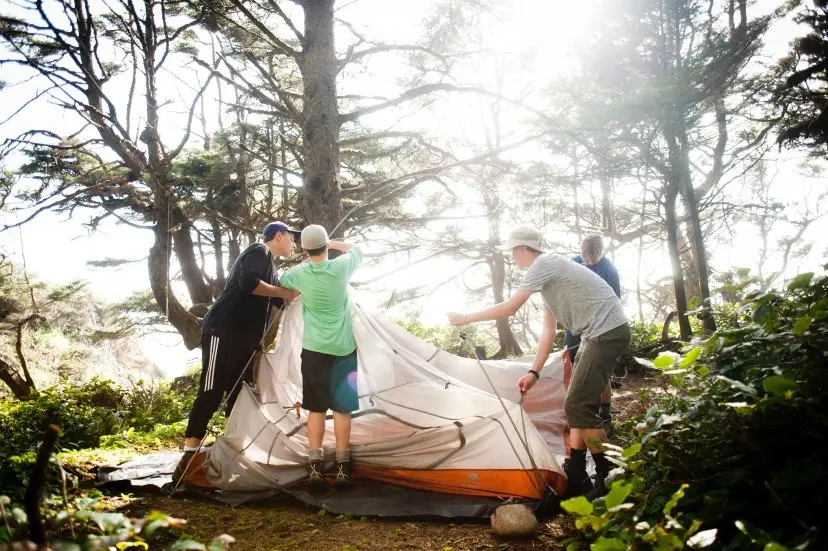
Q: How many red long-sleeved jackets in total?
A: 0